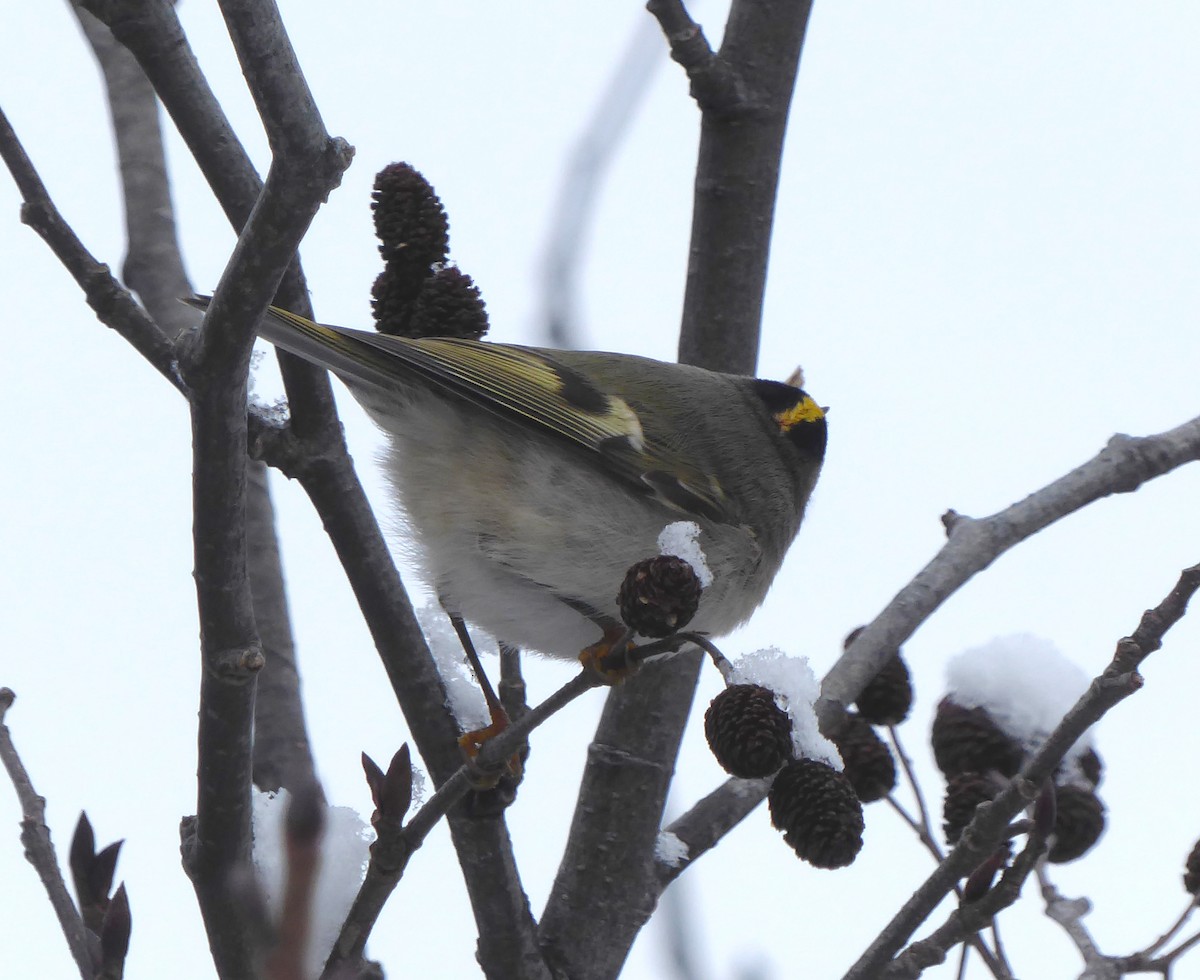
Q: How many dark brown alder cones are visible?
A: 13